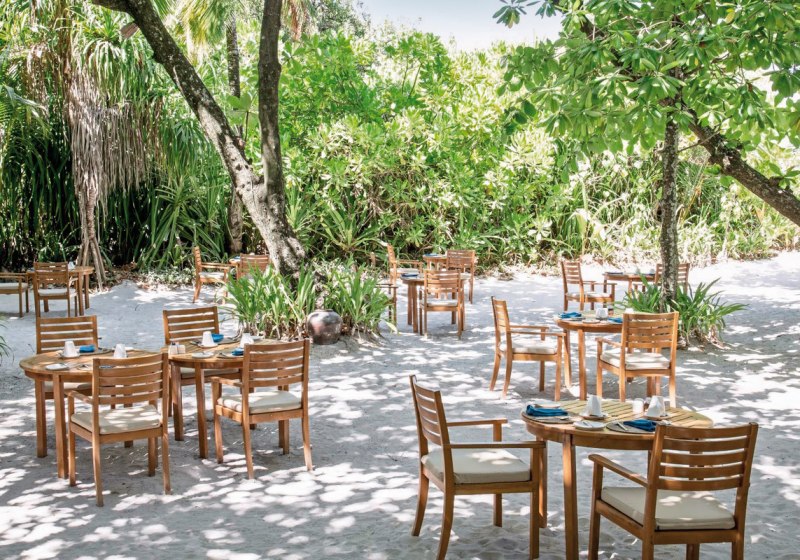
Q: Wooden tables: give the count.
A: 9